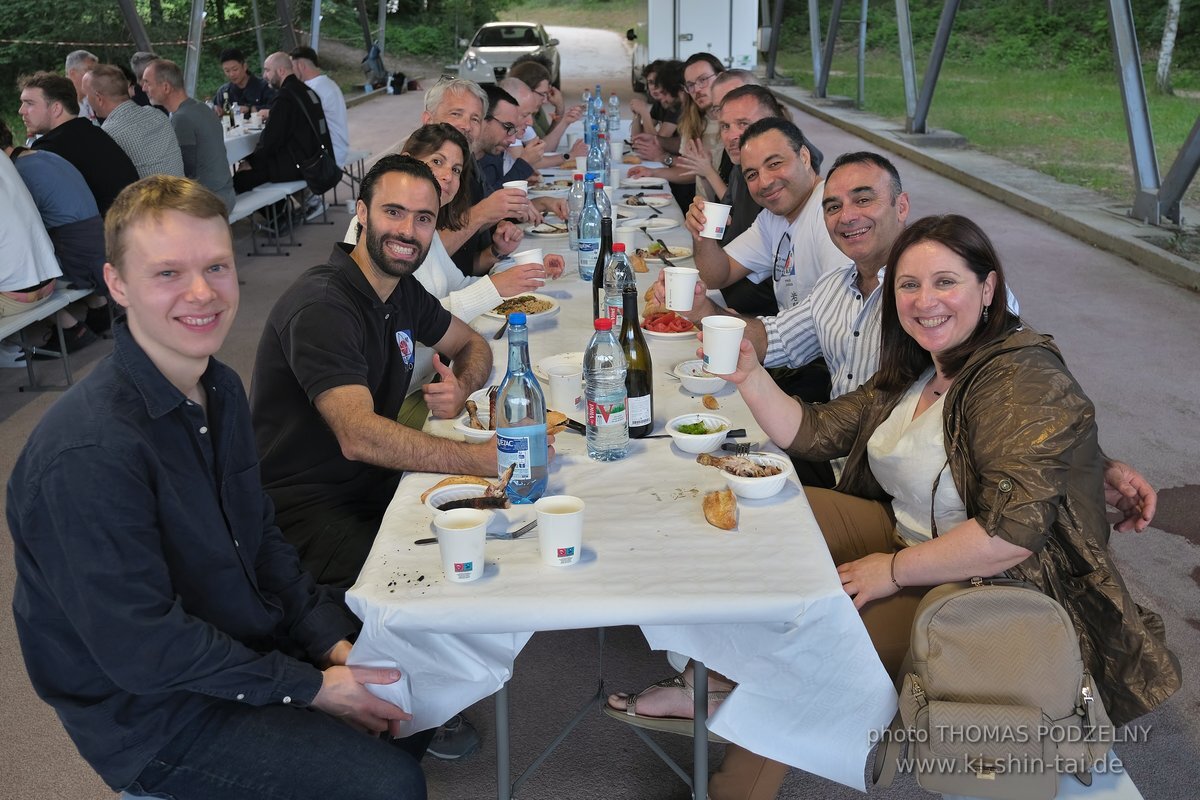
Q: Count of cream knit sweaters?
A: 1